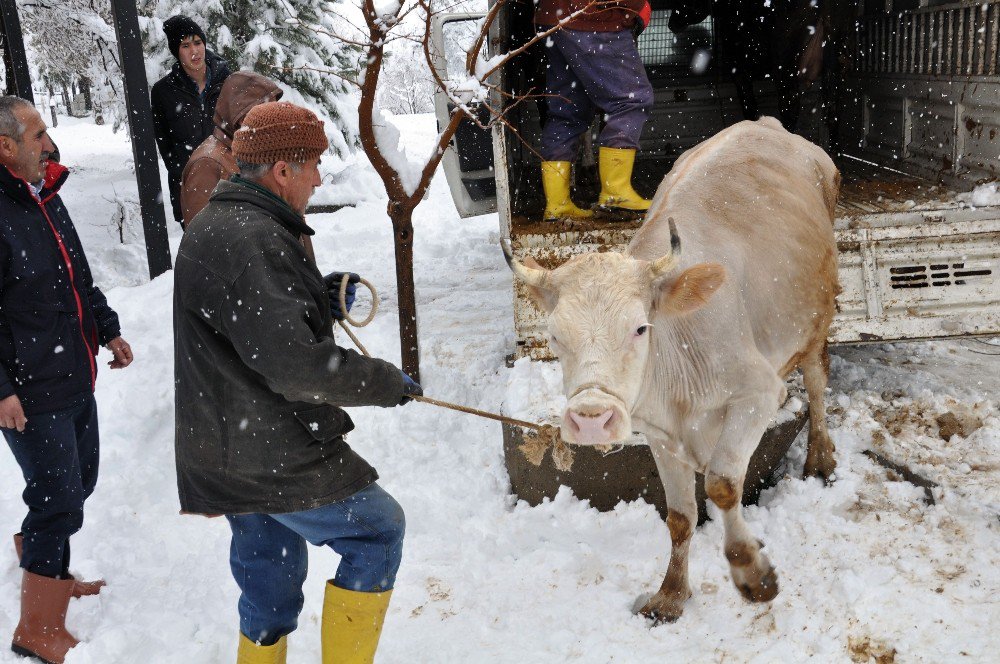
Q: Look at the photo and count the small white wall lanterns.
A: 0